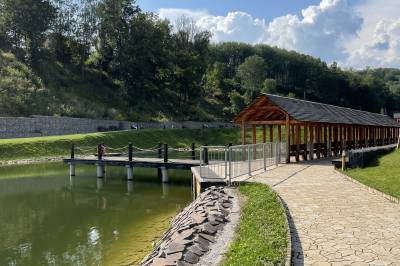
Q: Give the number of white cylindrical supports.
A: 4